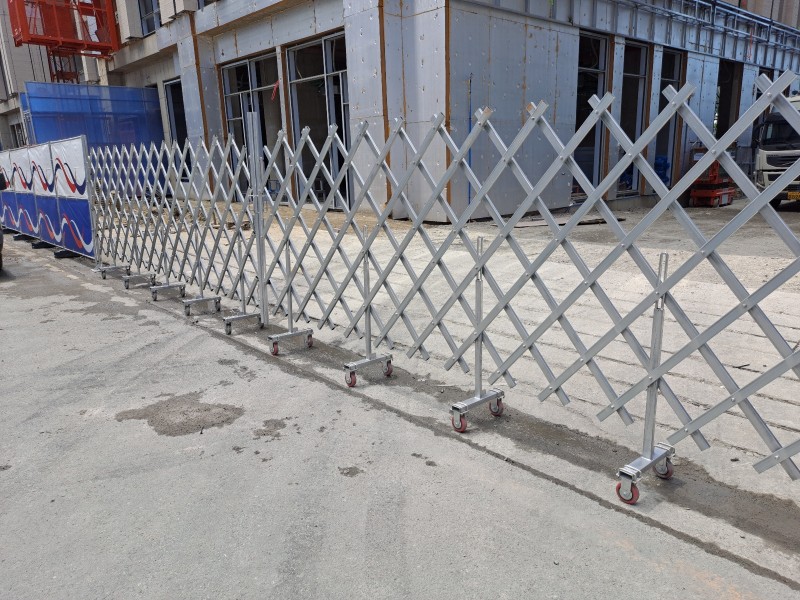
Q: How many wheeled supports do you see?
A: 9